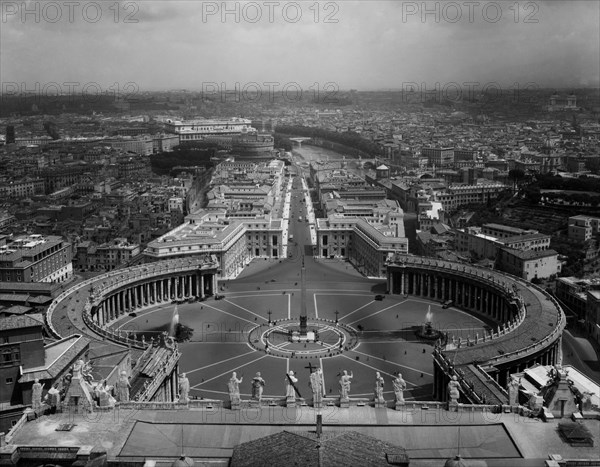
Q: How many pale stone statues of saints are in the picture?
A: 12